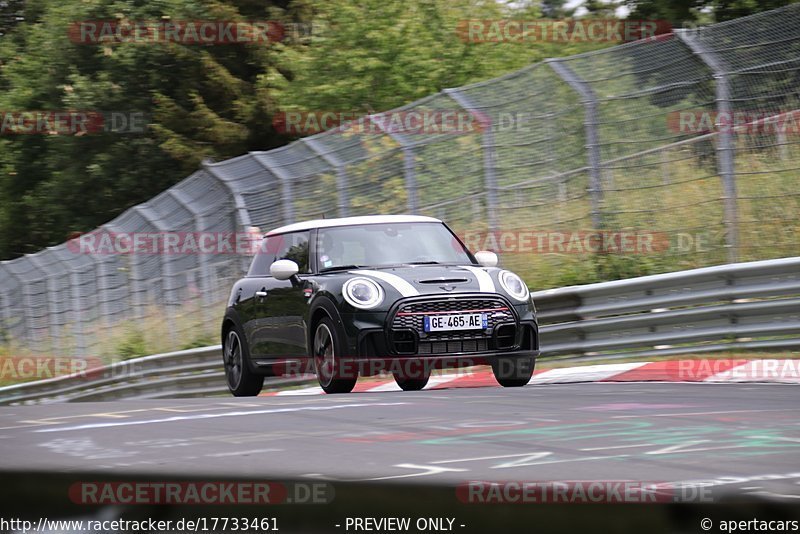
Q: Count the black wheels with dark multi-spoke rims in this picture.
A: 2